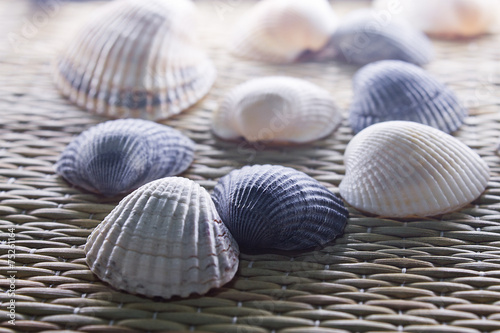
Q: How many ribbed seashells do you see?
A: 10